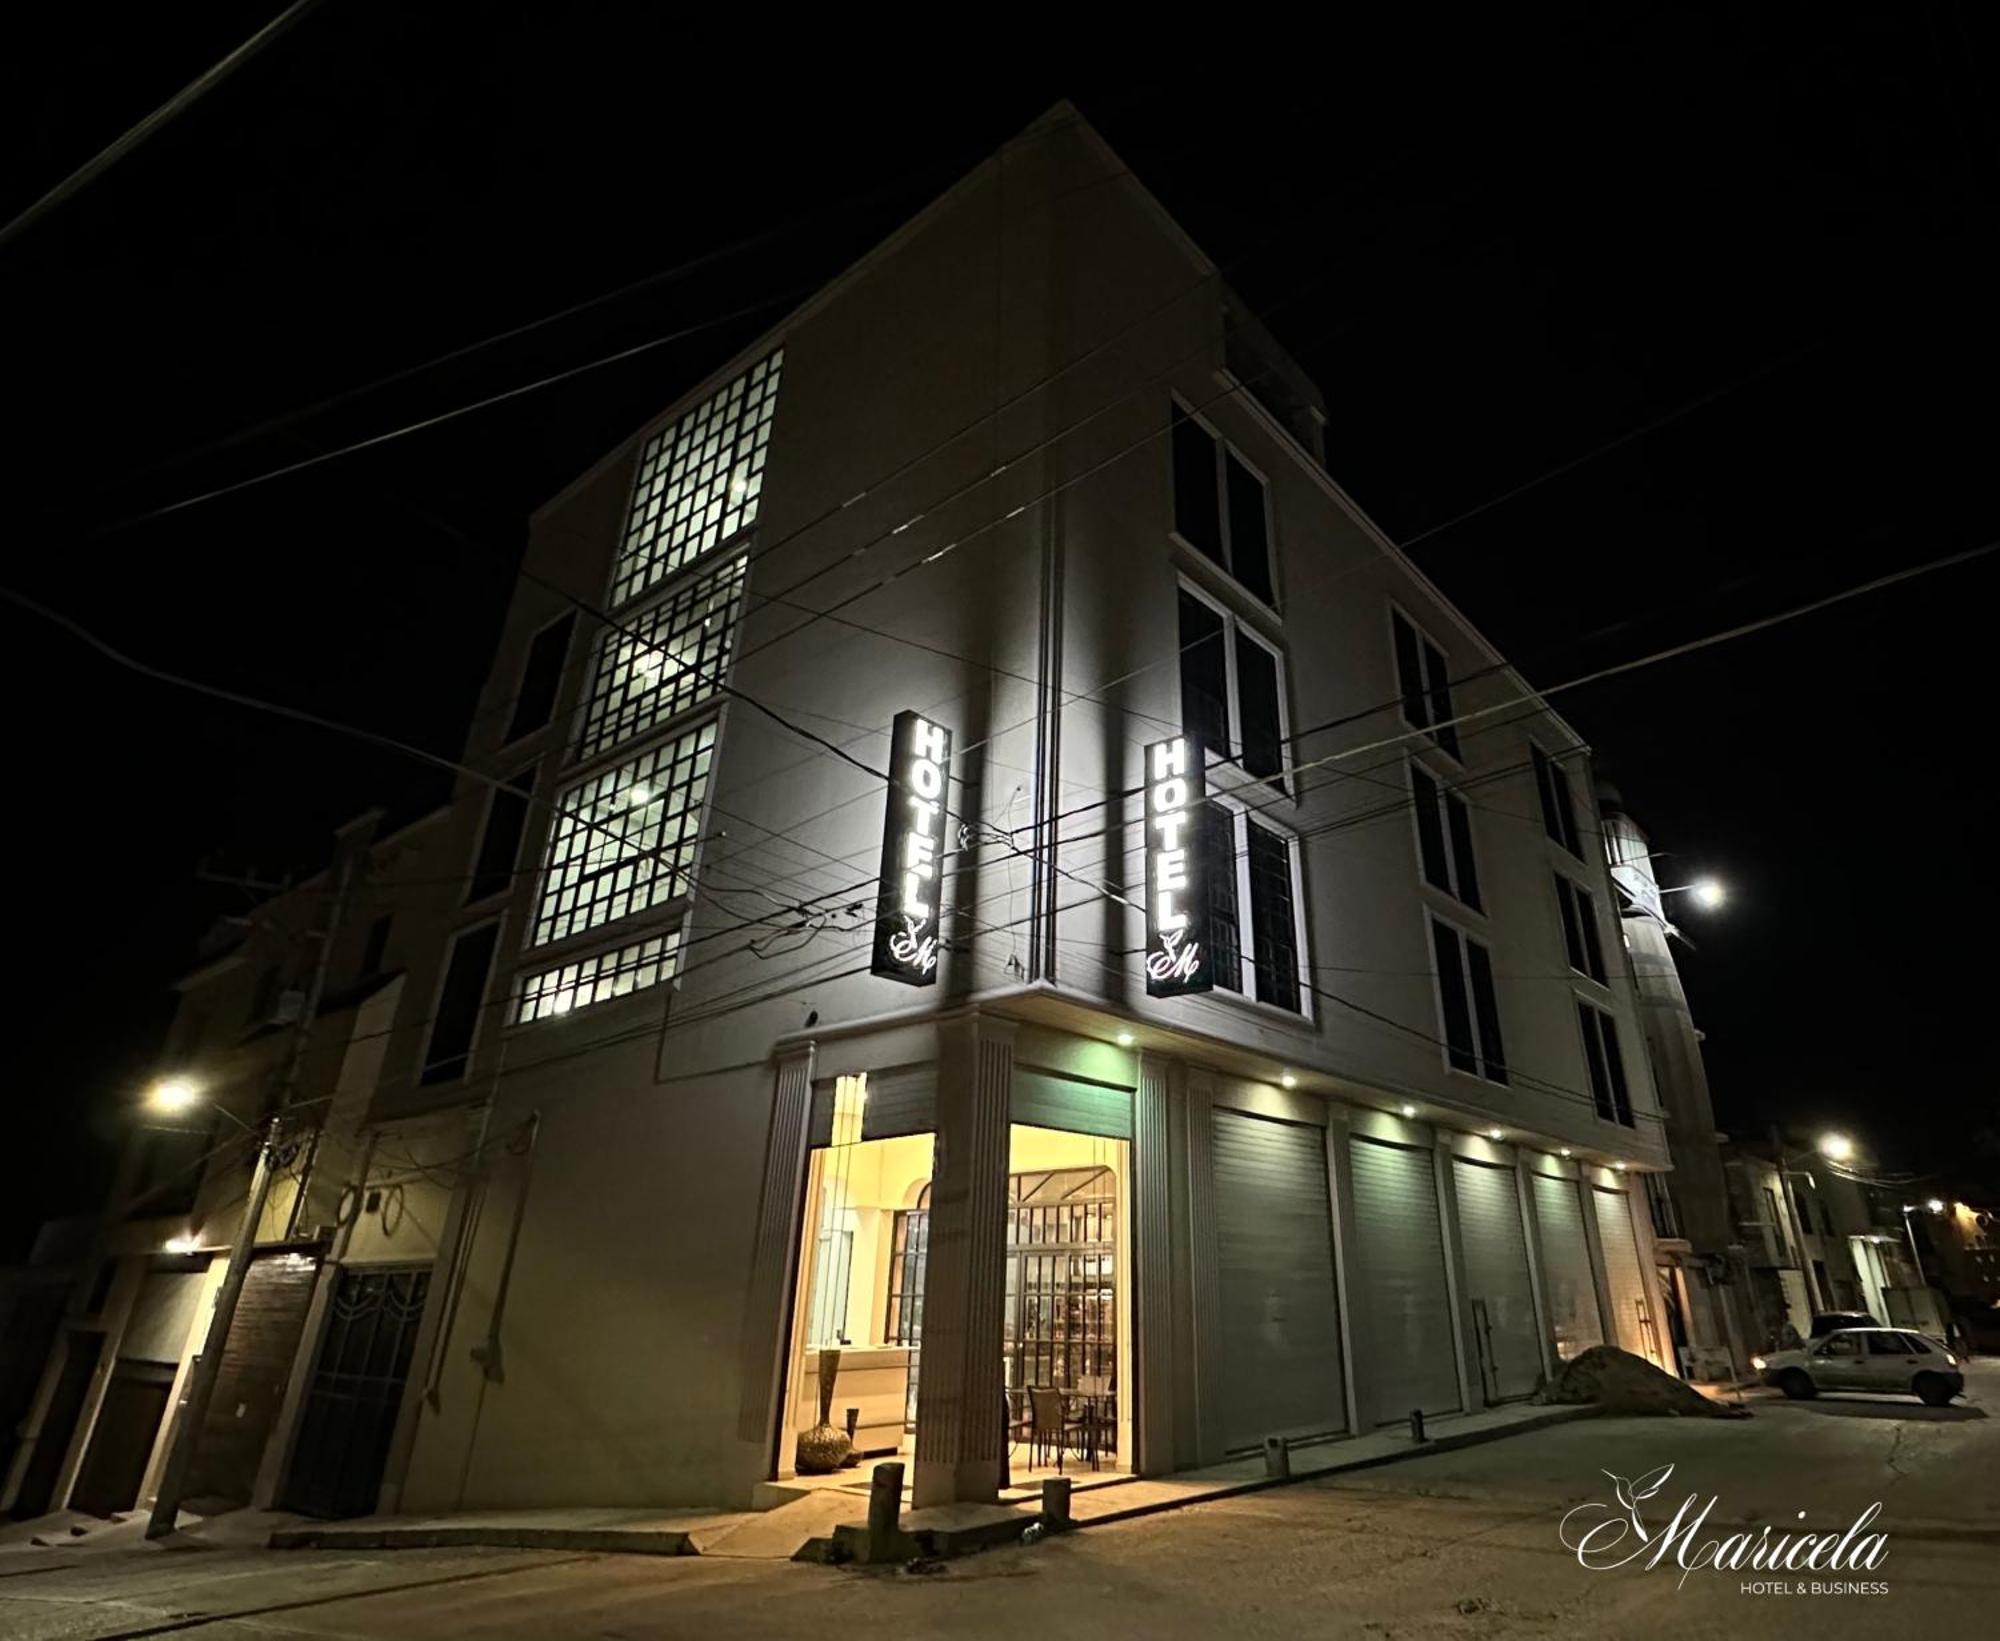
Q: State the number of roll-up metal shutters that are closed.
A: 5